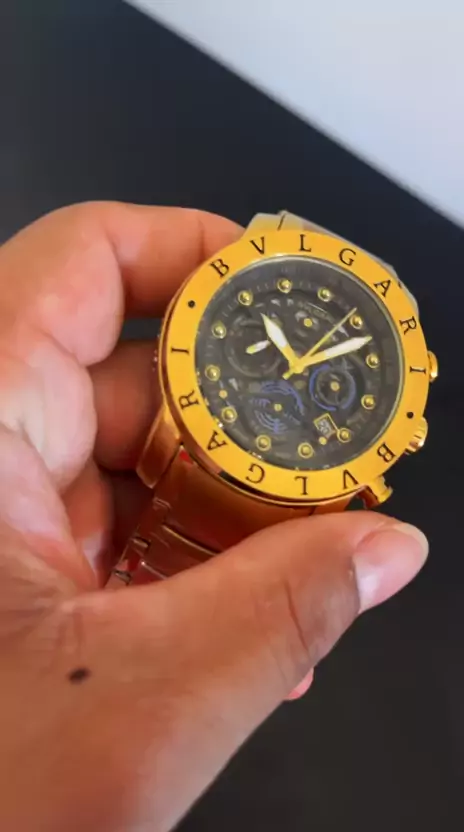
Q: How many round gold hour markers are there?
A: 12